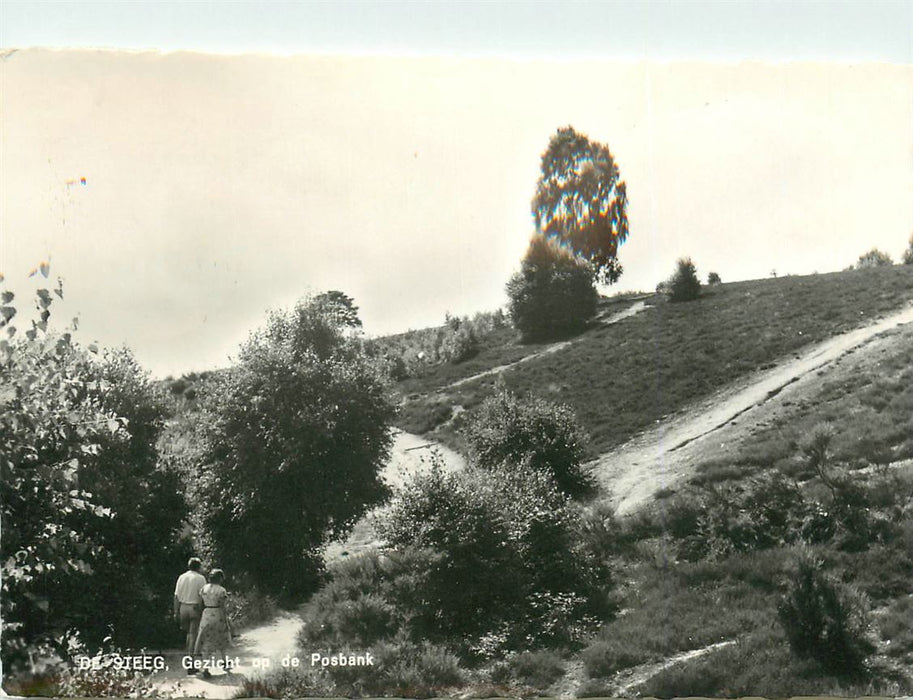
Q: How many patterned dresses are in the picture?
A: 1